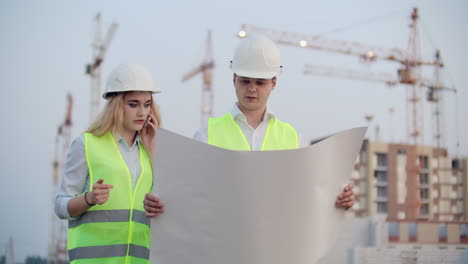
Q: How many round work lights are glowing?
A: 3